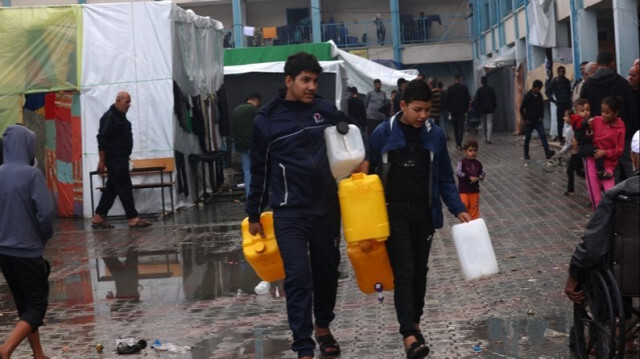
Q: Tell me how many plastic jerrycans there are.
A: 5